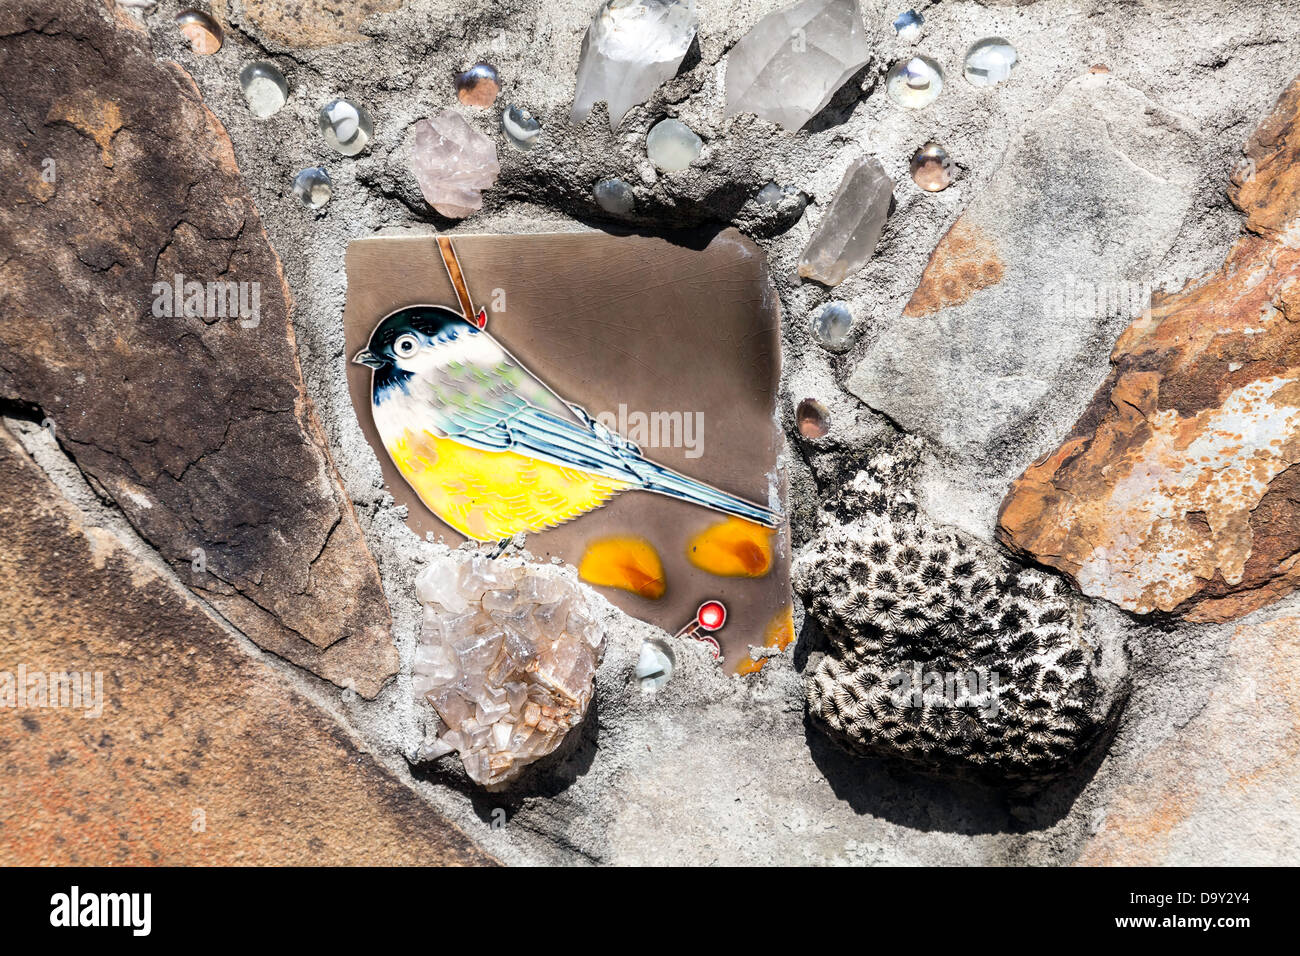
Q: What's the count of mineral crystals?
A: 5